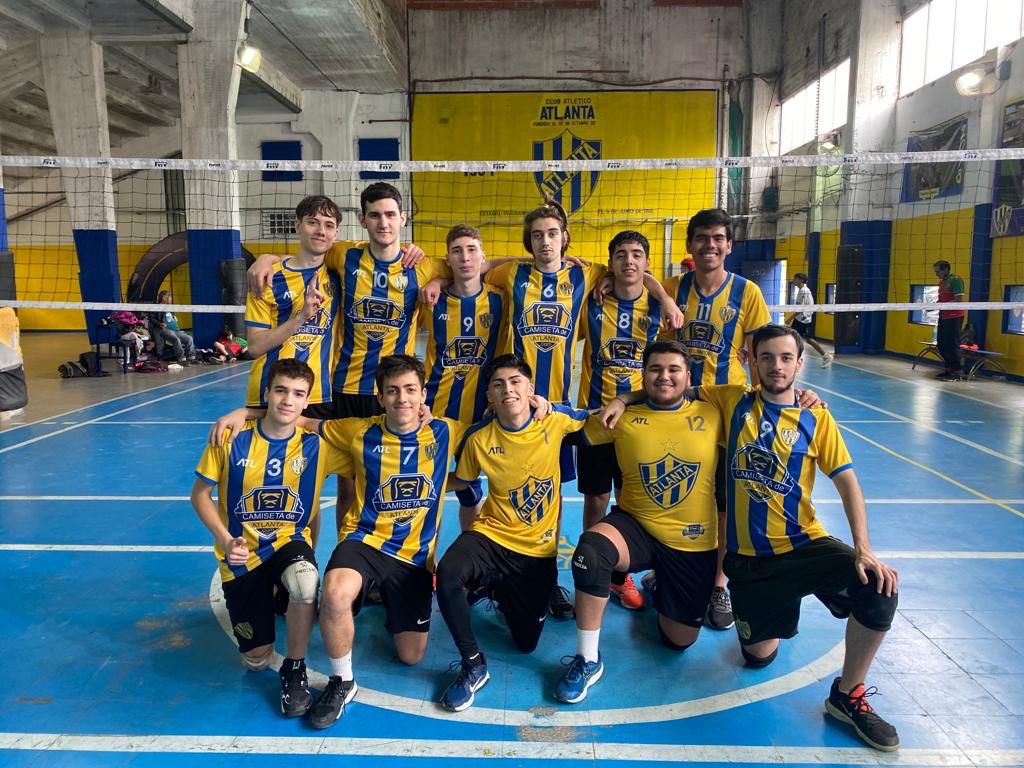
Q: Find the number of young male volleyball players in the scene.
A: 11